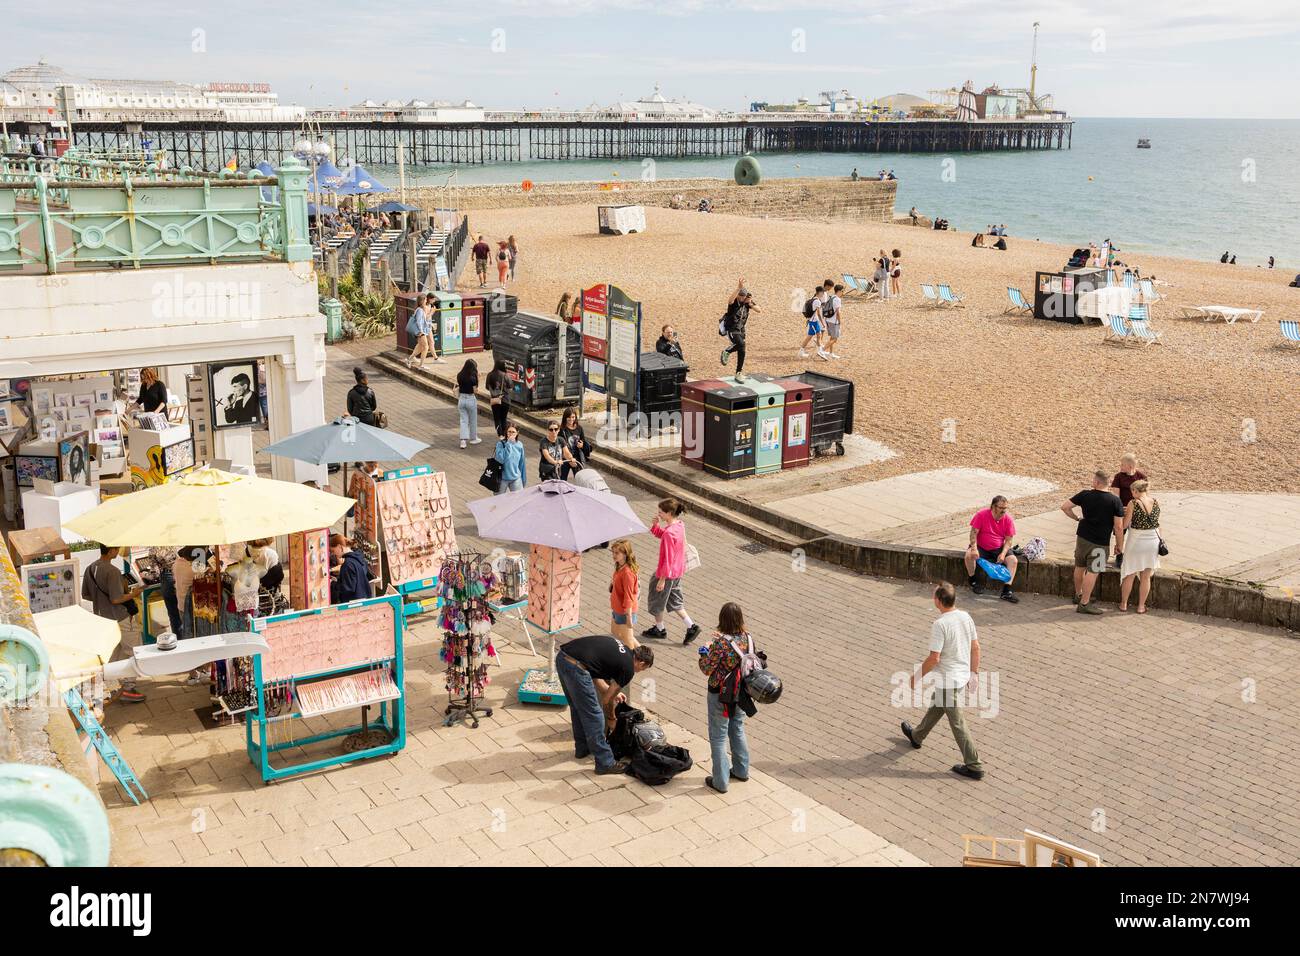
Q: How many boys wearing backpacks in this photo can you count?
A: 2